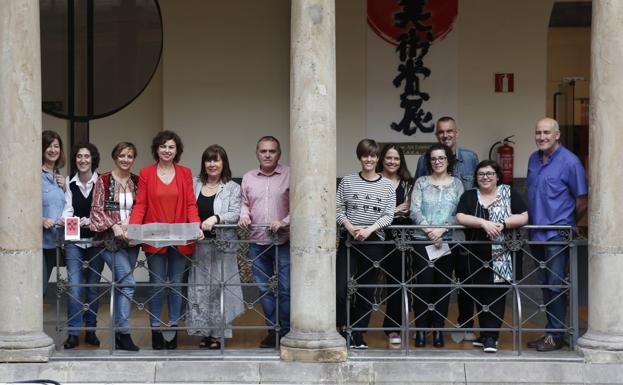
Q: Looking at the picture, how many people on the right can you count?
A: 6